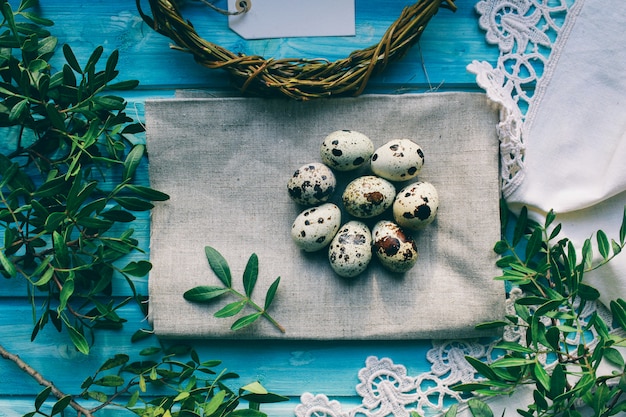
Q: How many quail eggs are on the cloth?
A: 8